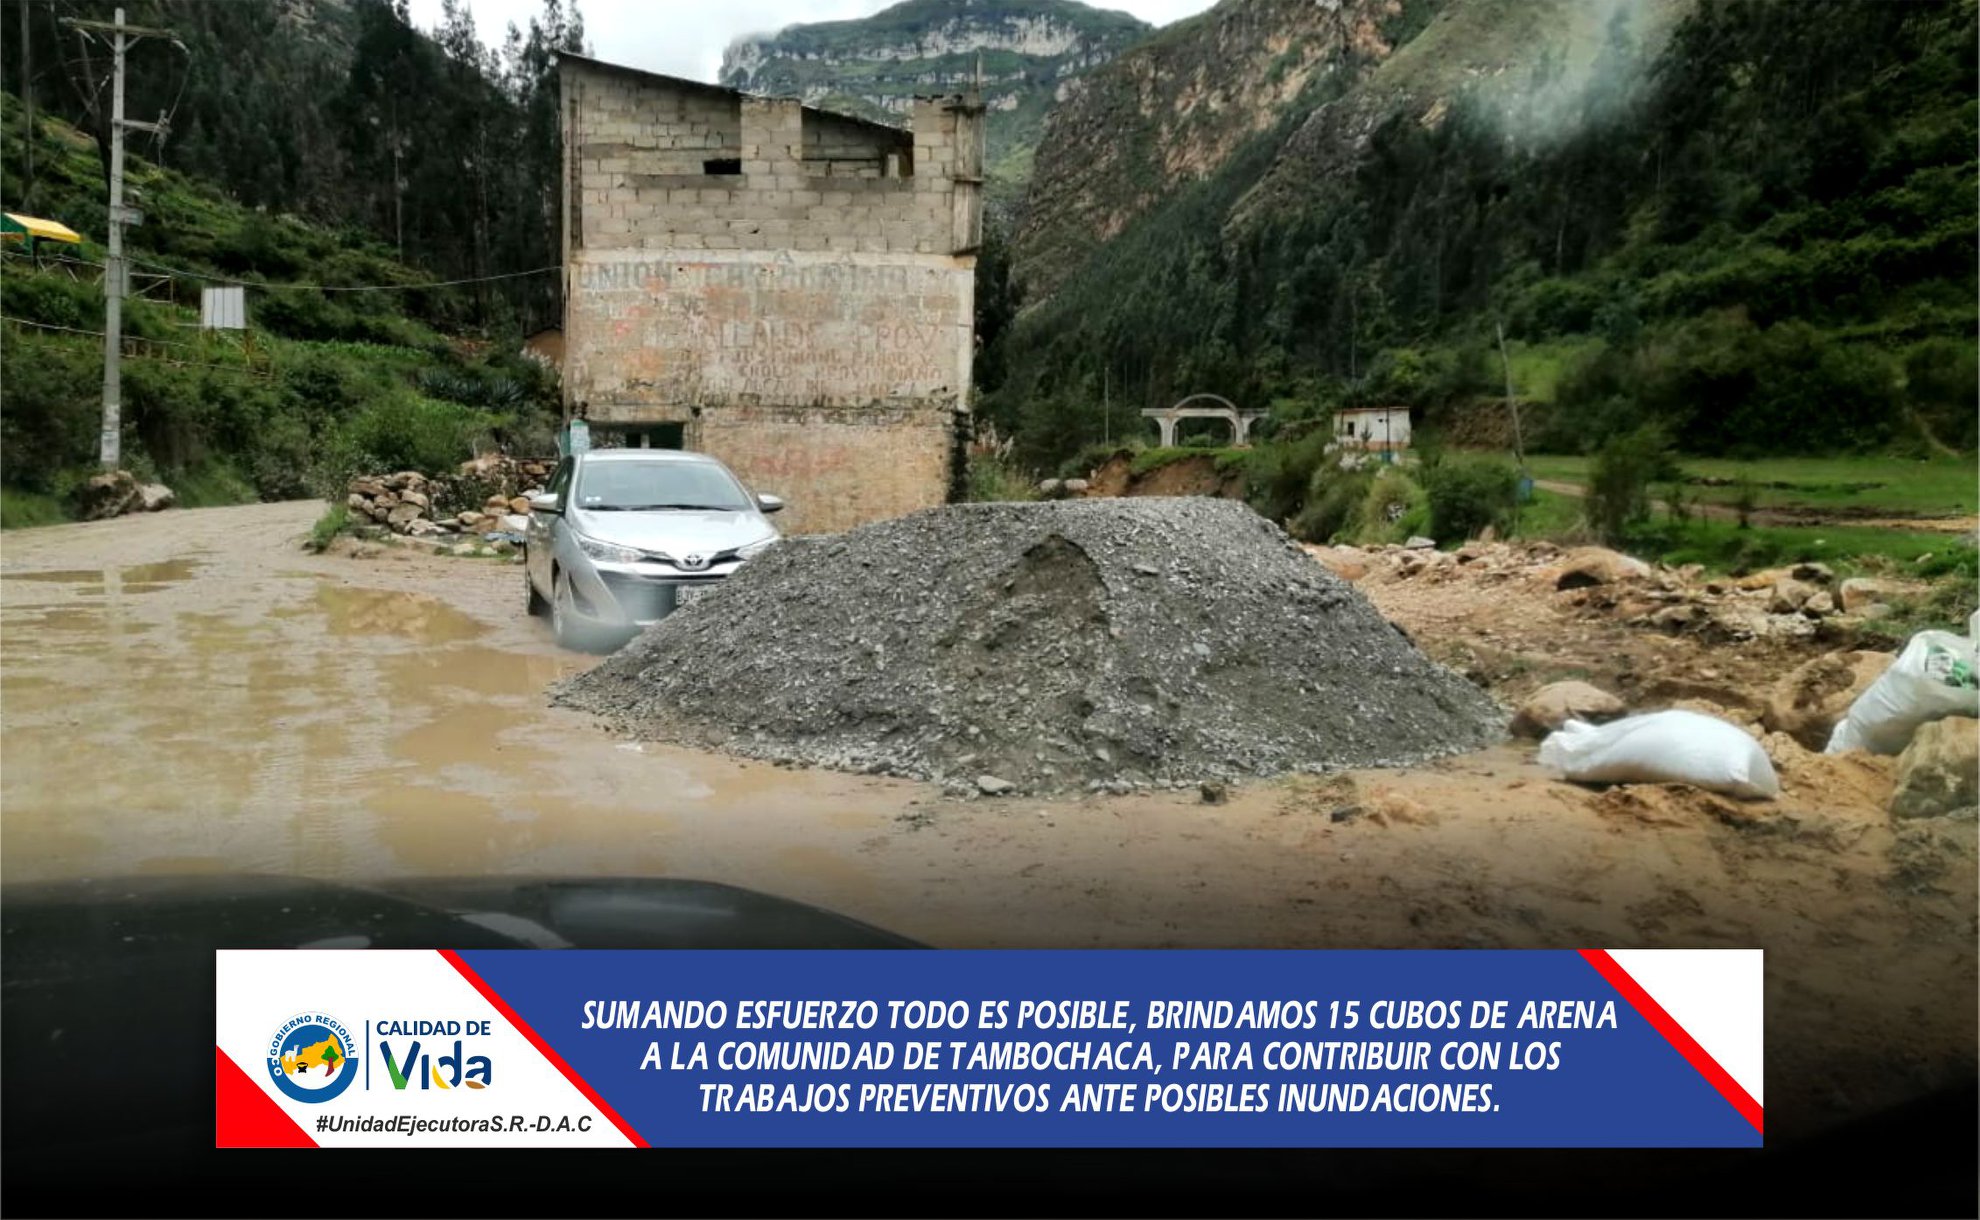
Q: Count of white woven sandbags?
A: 2